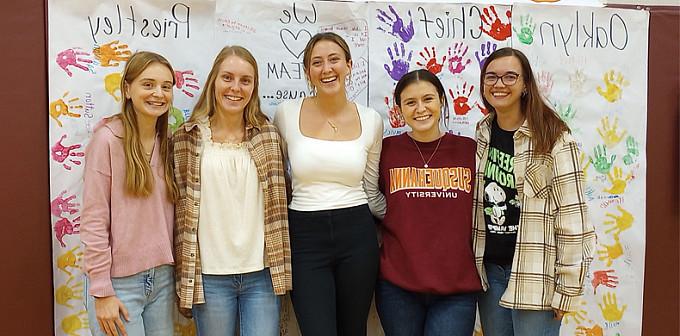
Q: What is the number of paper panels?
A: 4